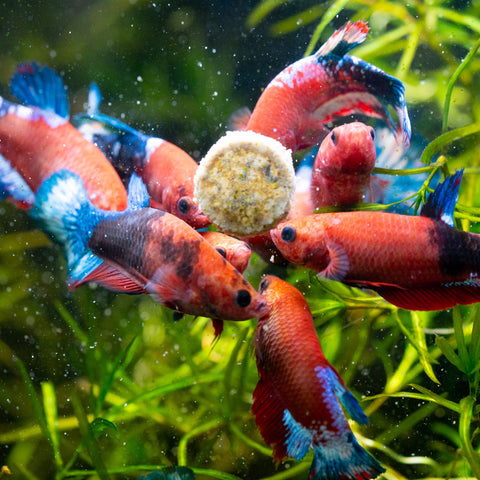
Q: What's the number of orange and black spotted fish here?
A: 1